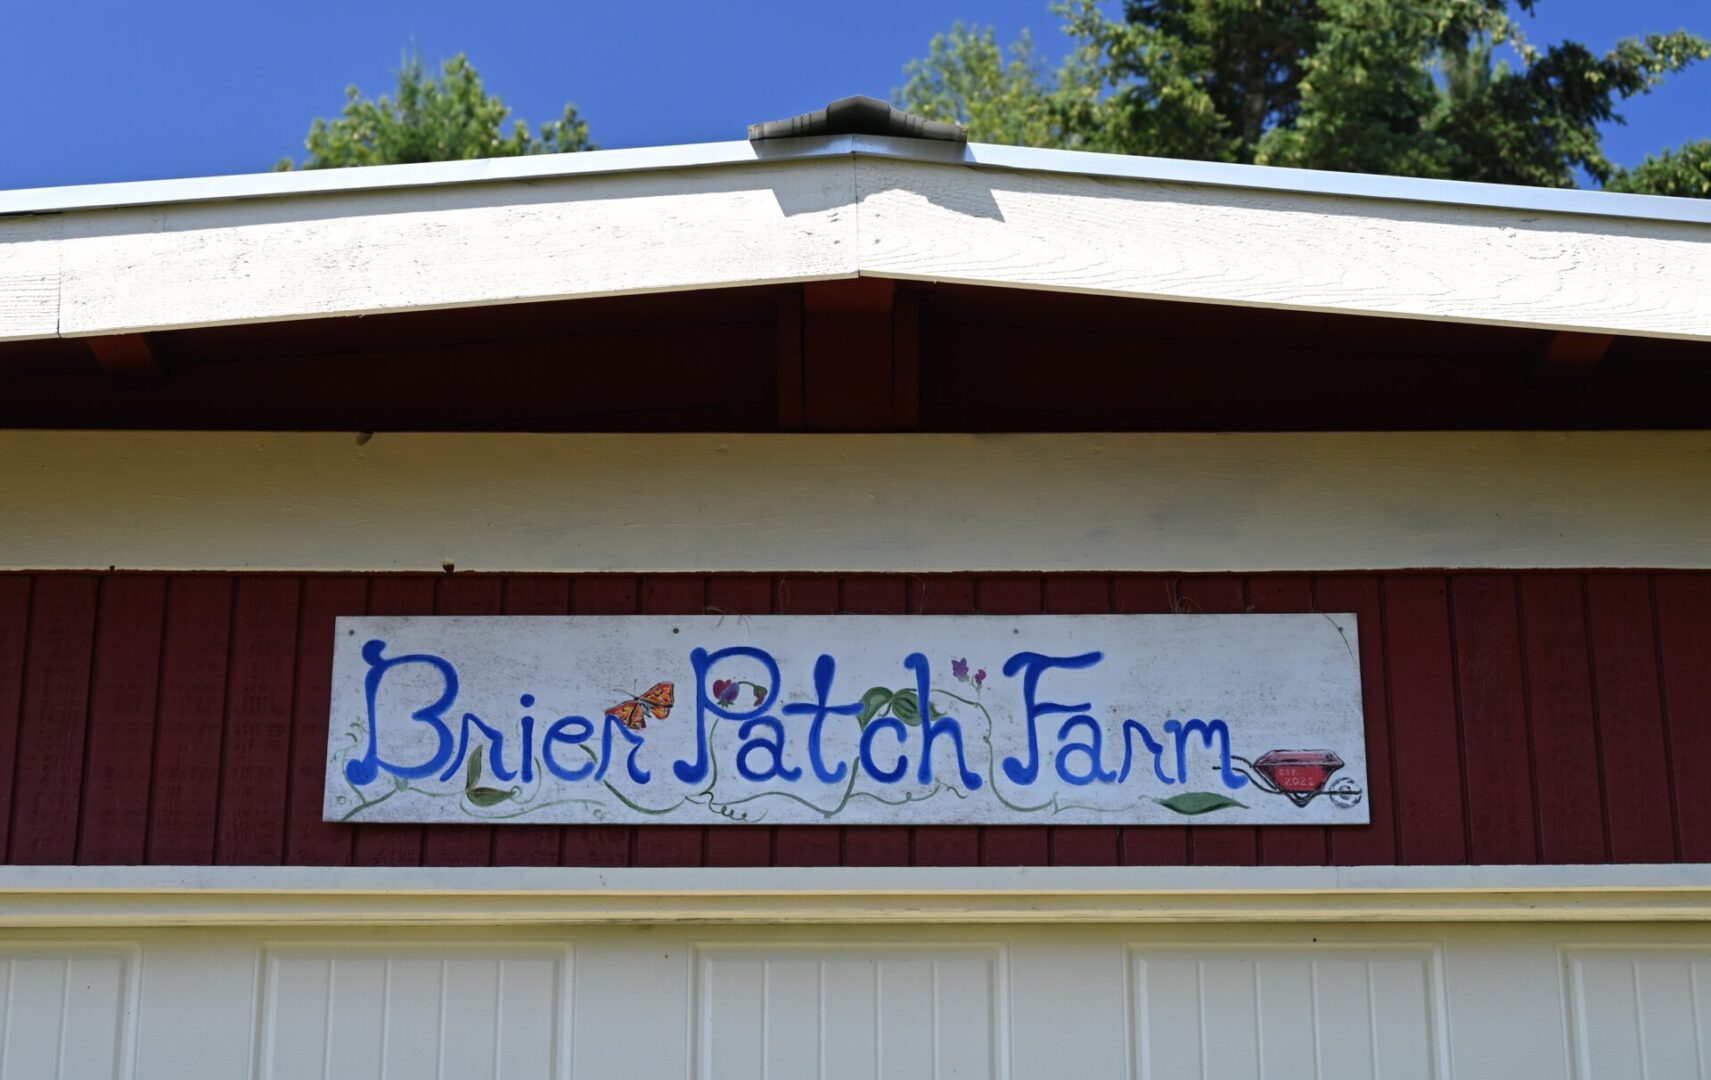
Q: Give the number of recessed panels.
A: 5